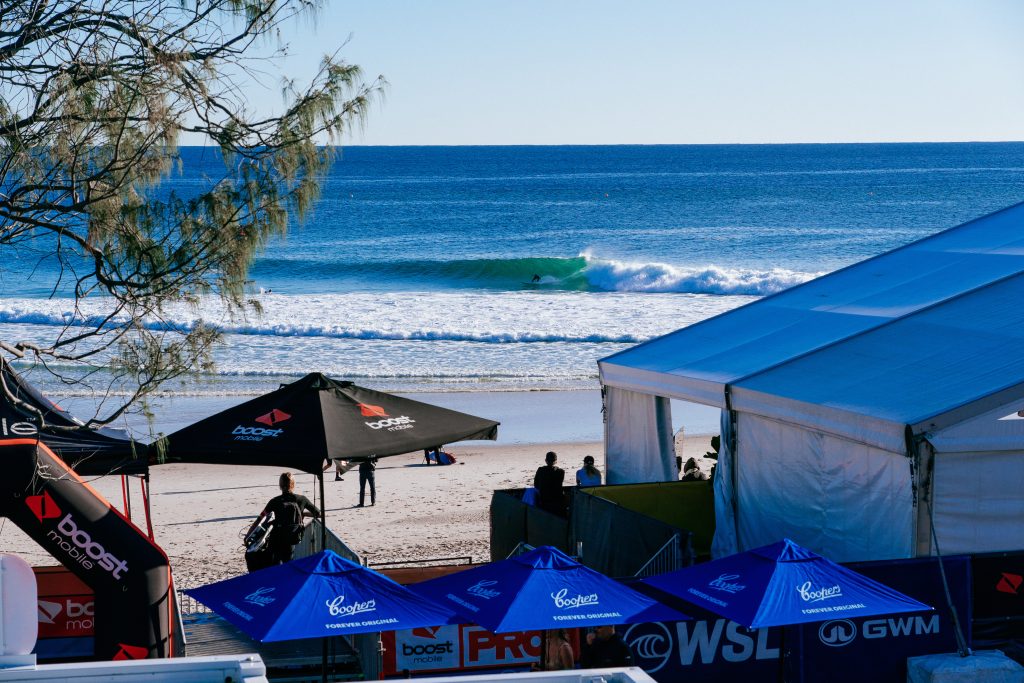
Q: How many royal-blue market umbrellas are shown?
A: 3